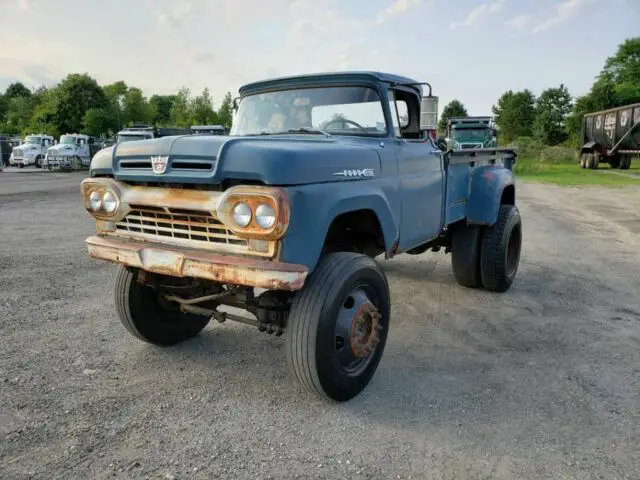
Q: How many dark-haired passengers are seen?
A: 0